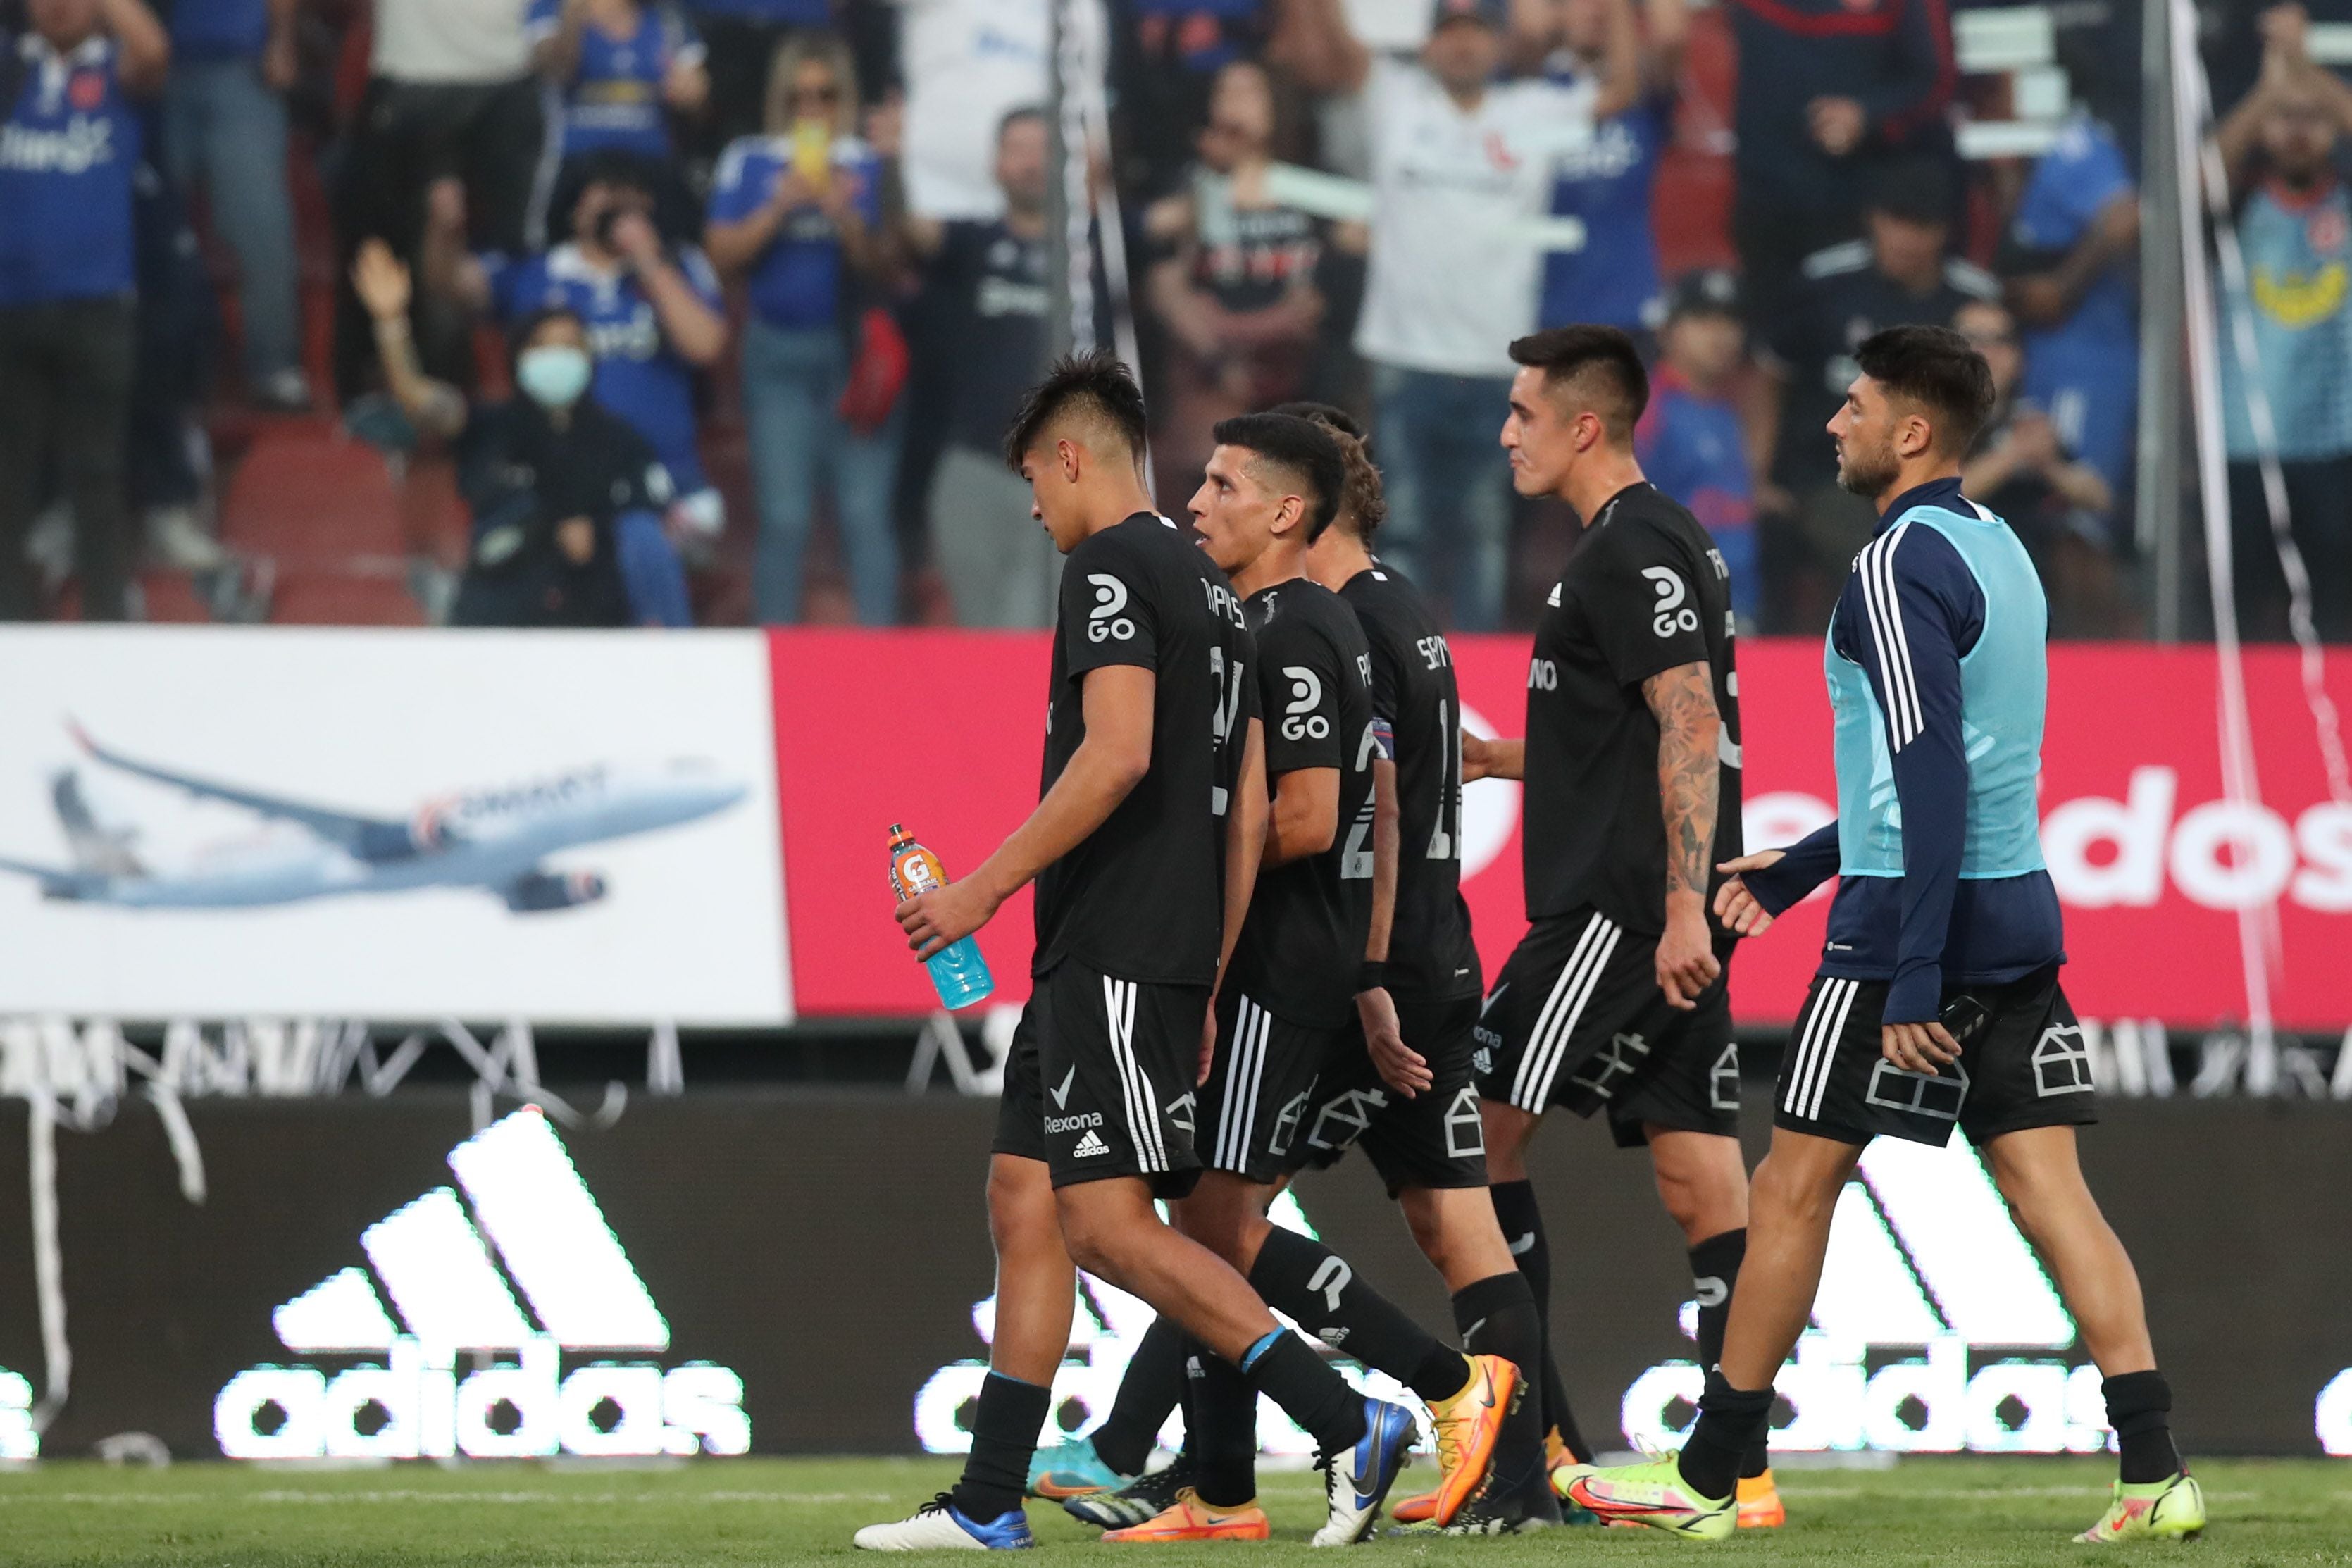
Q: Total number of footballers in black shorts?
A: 5